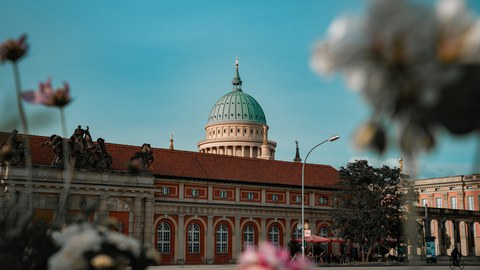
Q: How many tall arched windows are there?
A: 7